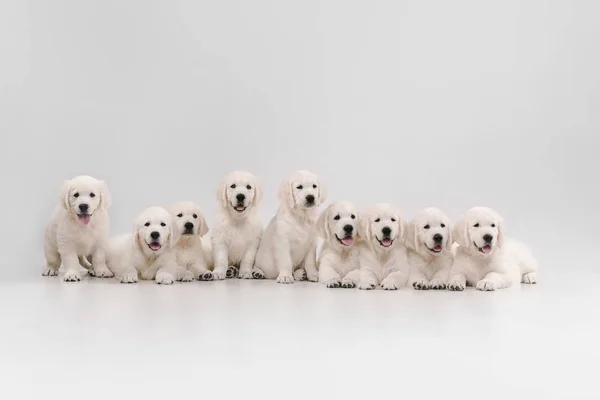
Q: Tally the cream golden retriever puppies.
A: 9